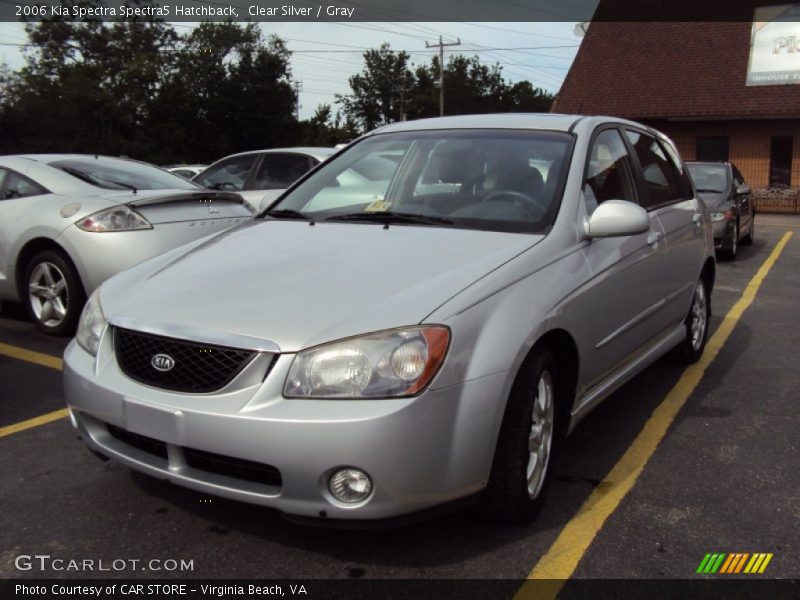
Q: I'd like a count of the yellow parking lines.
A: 3